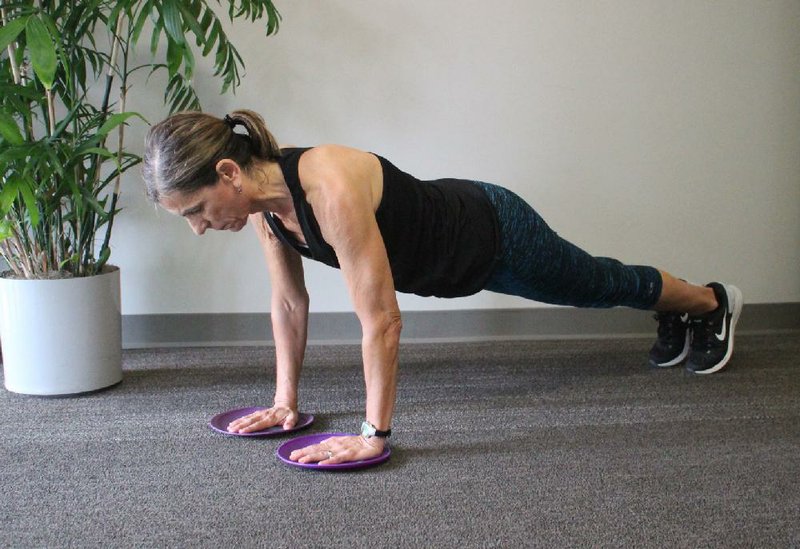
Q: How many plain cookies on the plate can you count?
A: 0